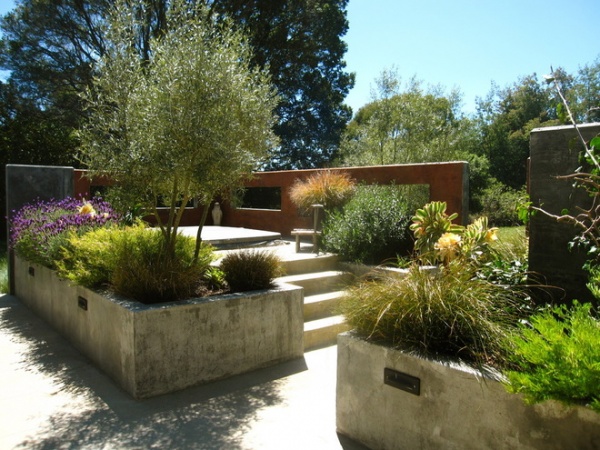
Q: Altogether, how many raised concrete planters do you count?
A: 2